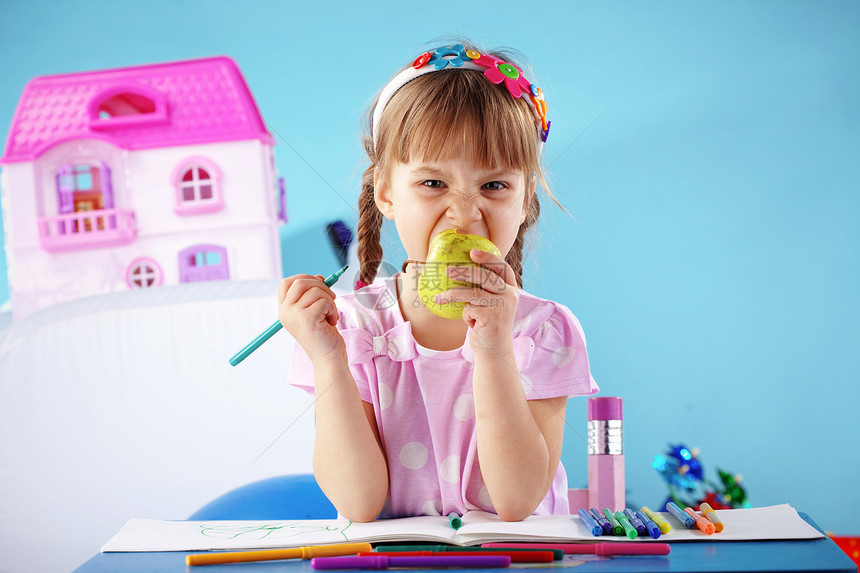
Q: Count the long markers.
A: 6